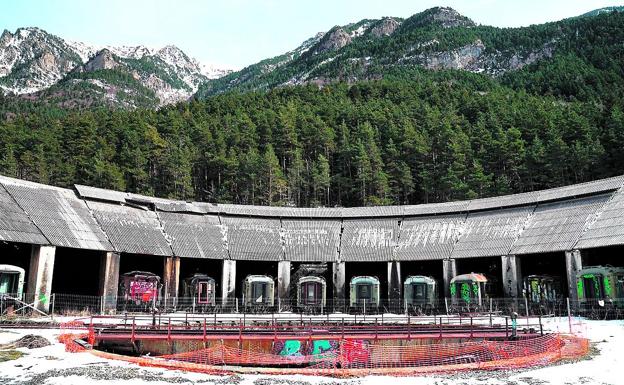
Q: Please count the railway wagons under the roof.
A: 10